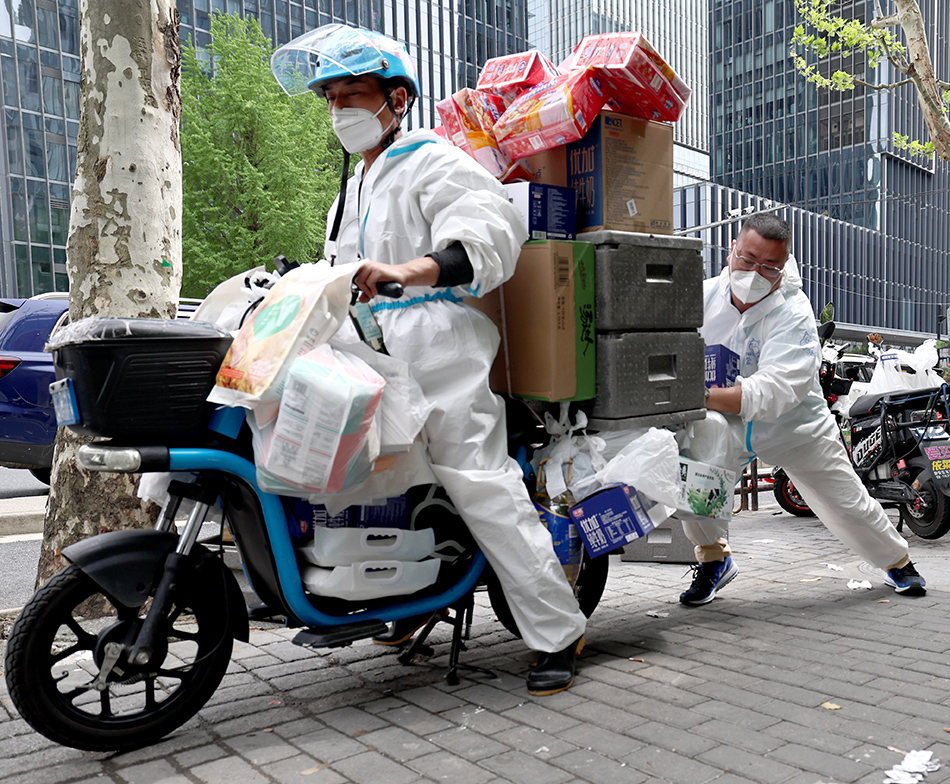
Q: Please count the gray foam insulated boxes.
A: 3